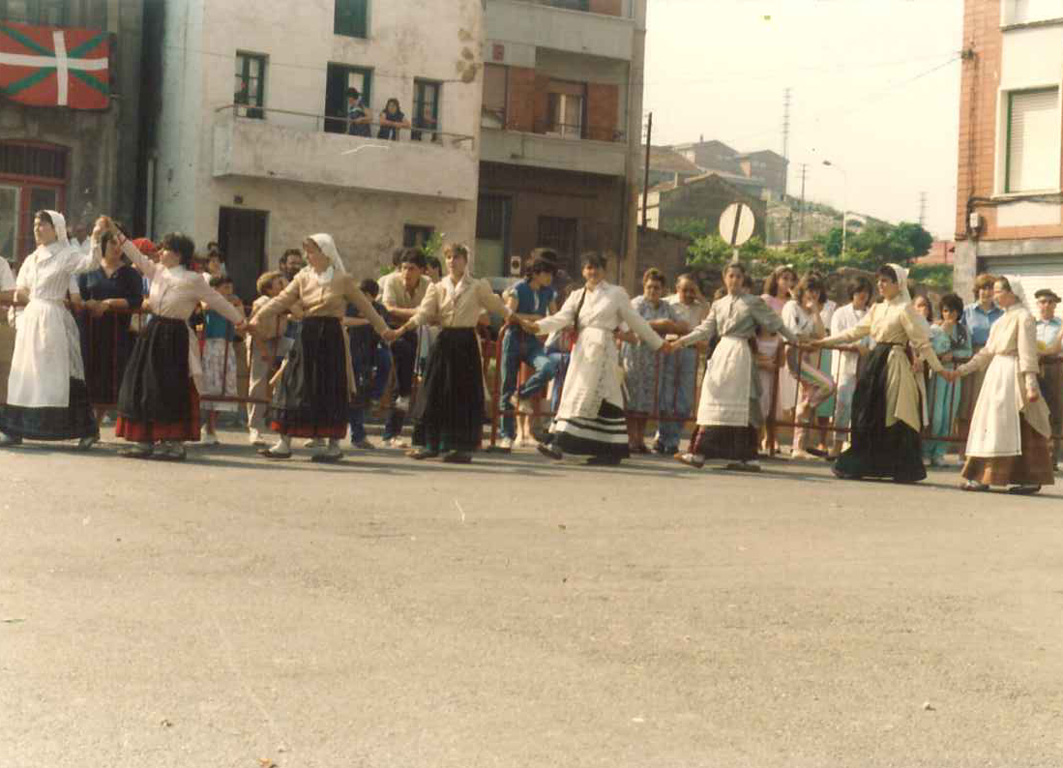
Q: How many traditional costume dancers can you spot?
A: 8